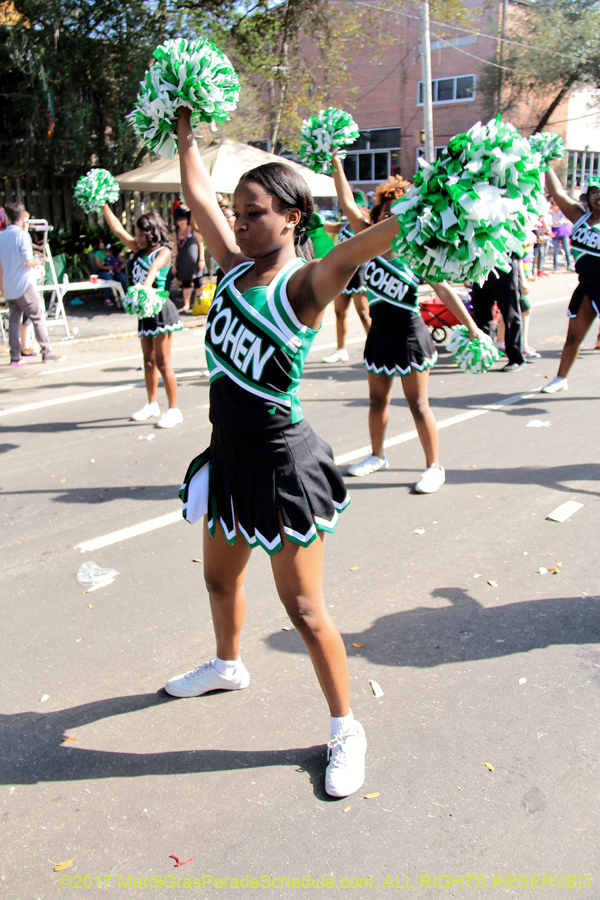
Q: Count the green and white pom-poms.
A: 7